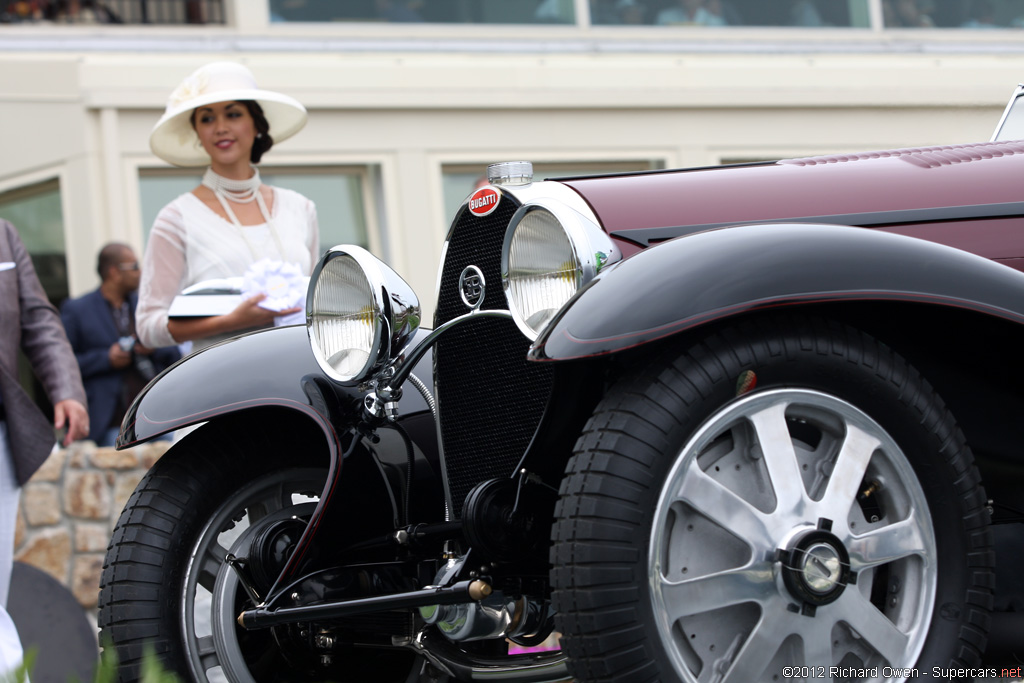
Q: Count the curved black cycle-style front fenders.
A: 2